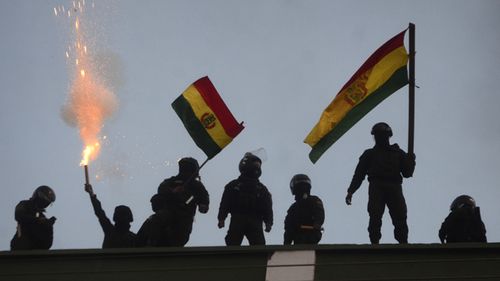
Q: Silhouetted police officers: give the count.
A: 8